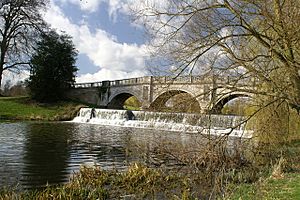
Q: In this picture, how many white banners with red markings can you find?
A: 0